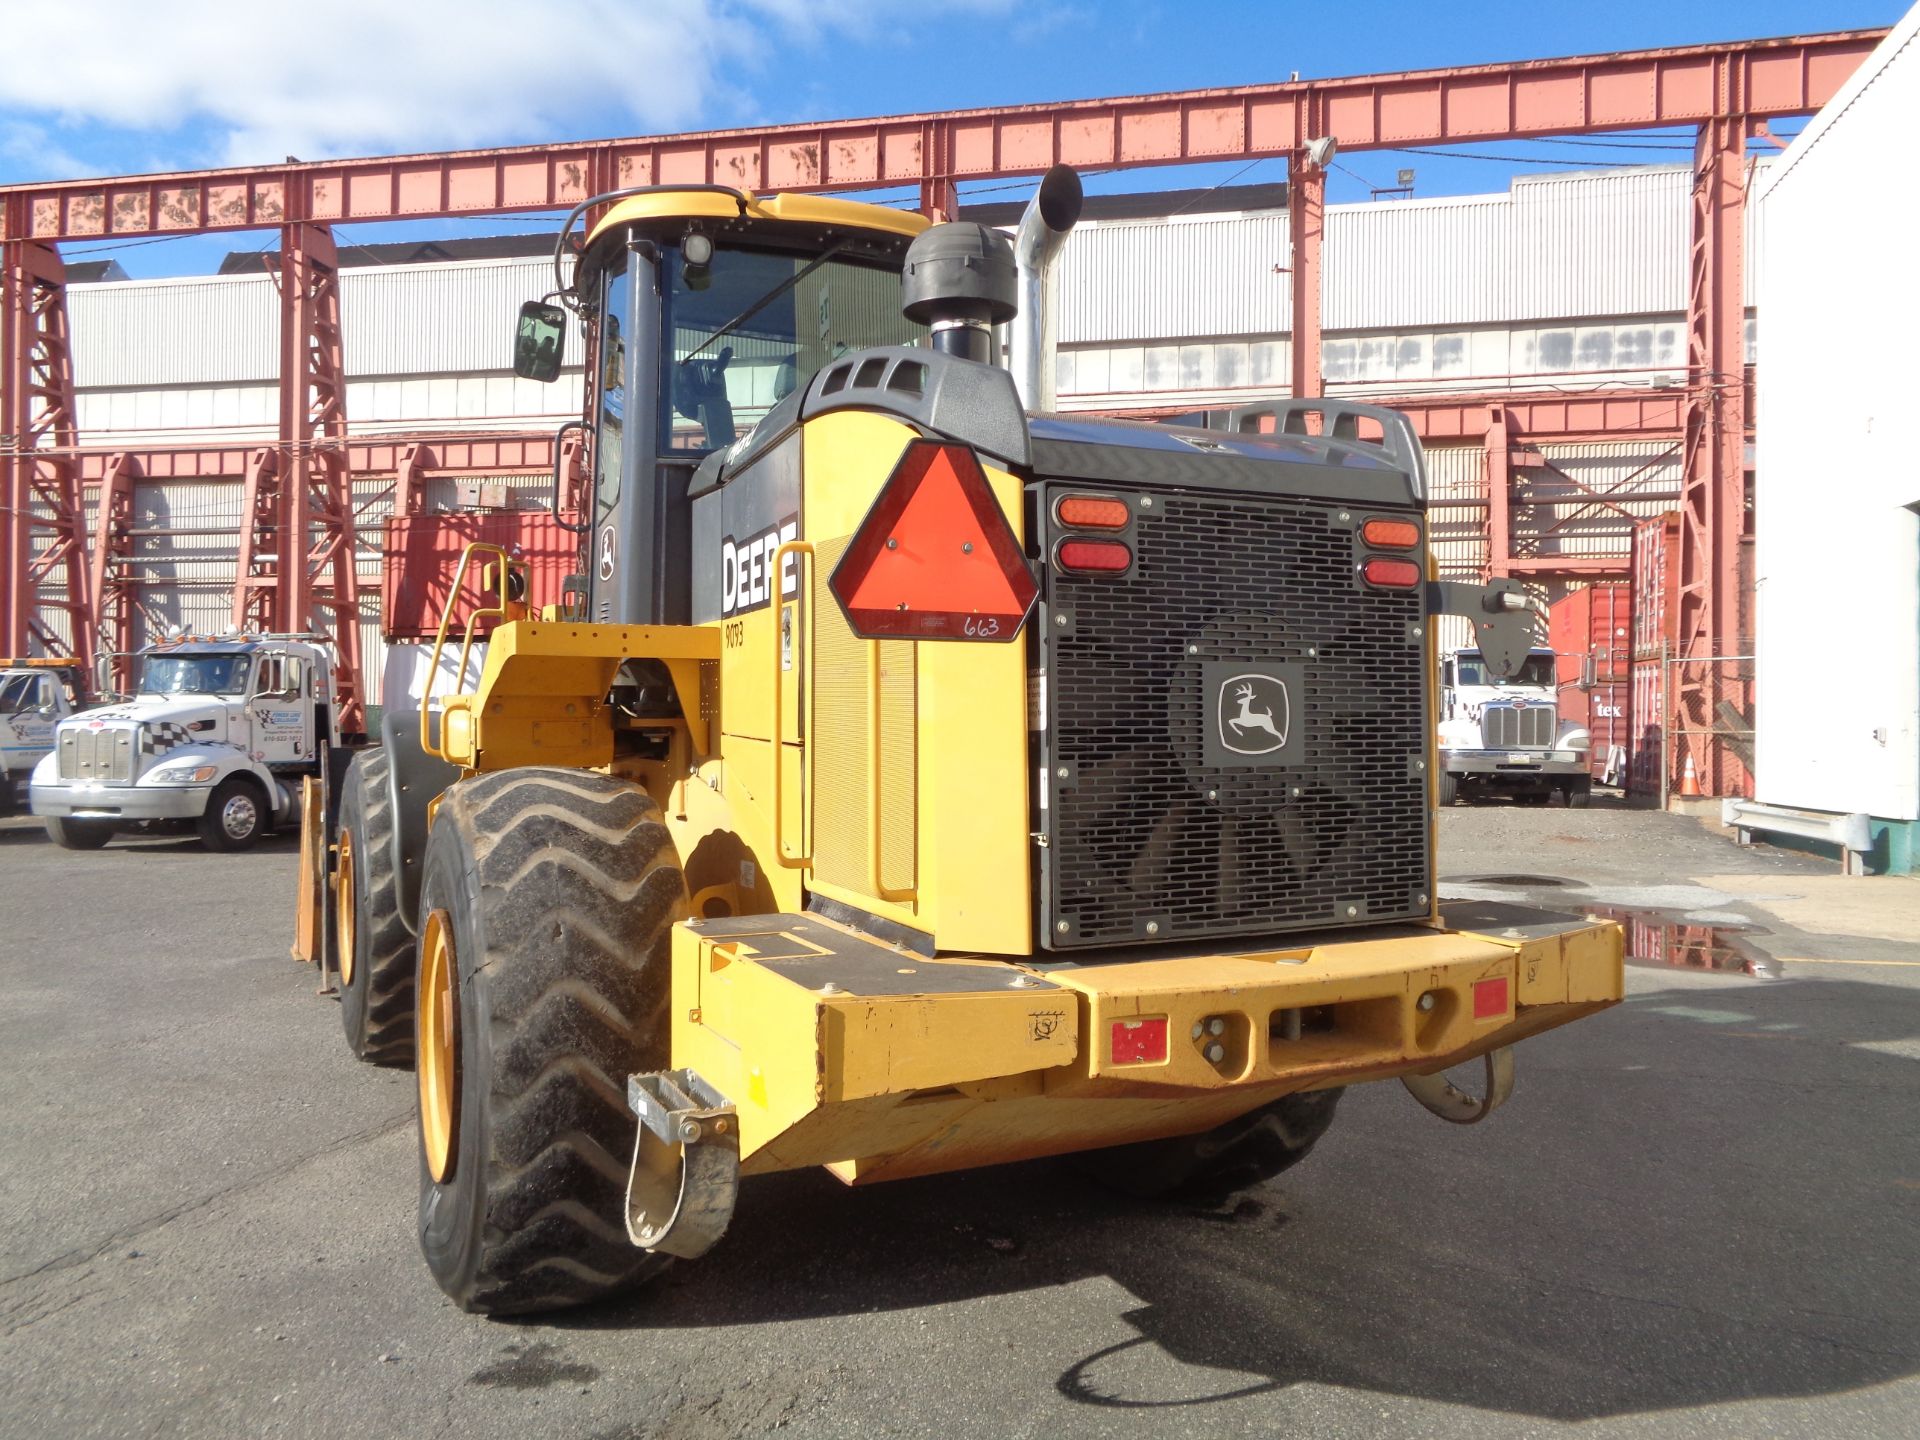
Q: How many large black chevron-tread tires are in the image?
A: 3